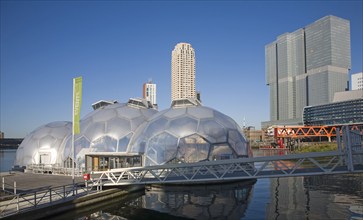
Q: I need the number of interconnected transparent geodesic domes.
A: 3